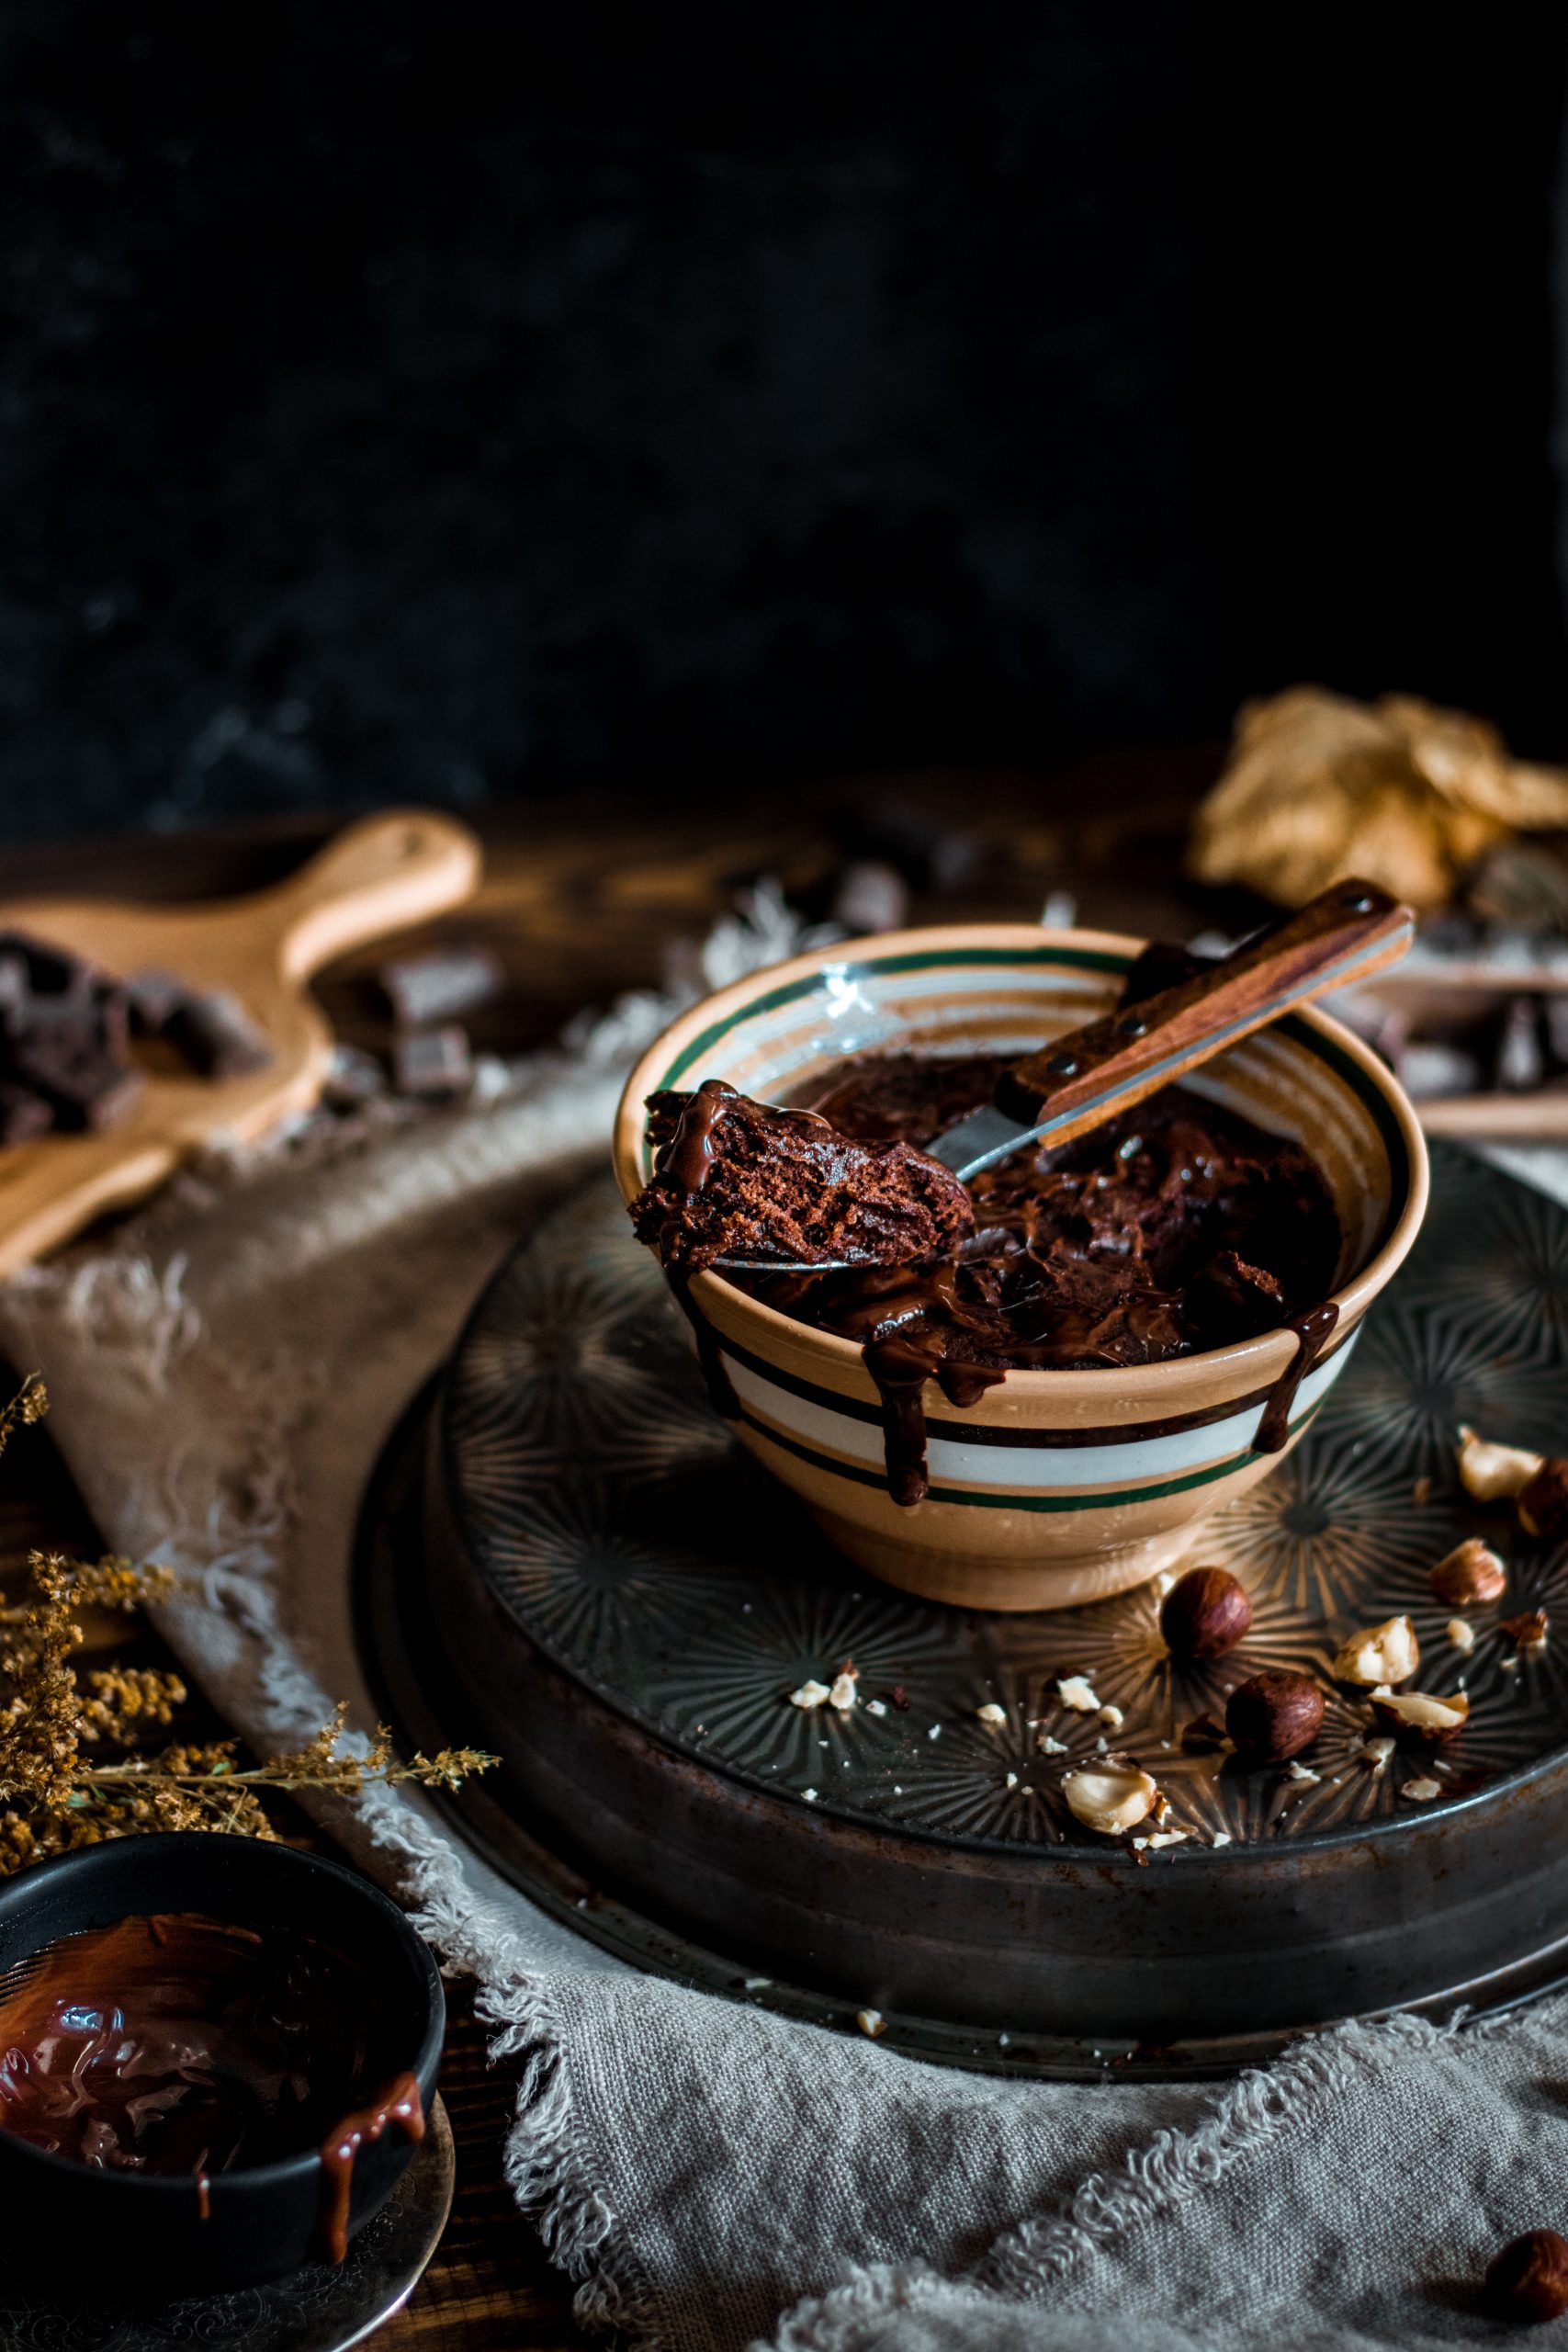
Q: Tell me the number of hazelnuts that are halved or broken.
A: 5